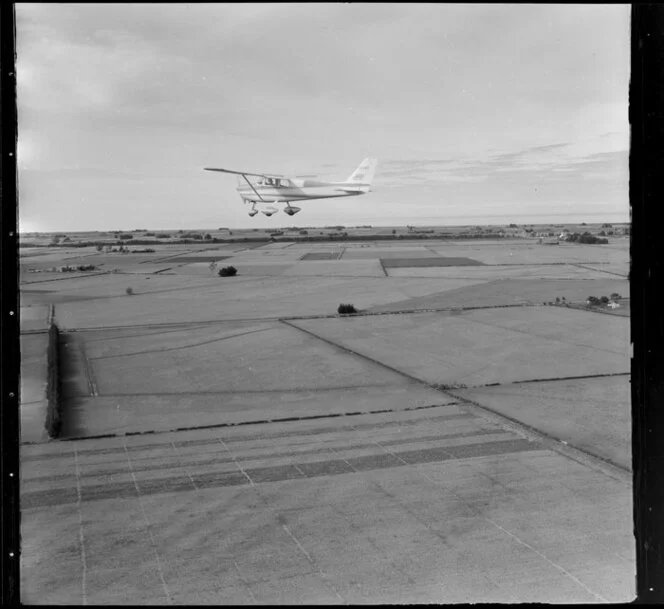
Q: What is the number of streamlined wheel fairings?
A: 3